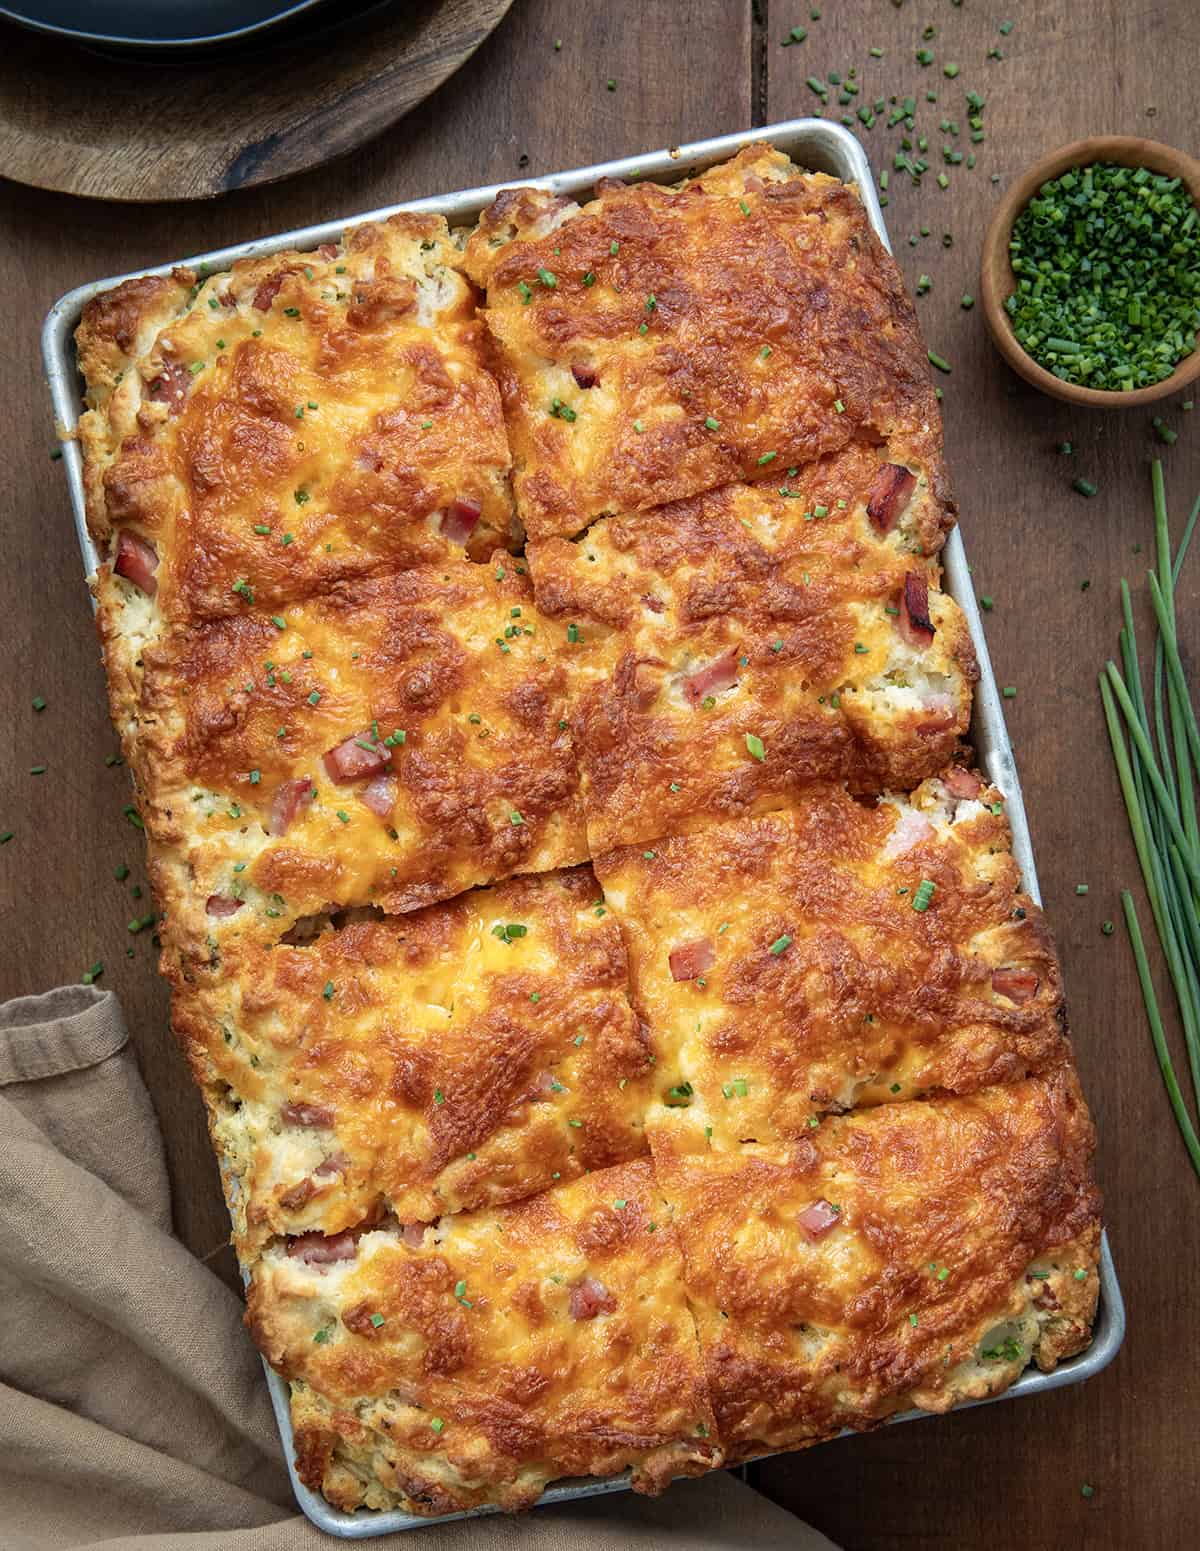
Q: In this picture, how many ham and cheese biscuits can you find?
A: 8